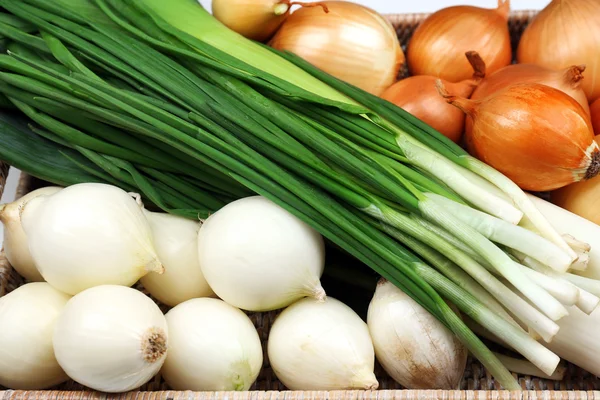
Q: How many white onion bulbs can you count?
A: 9